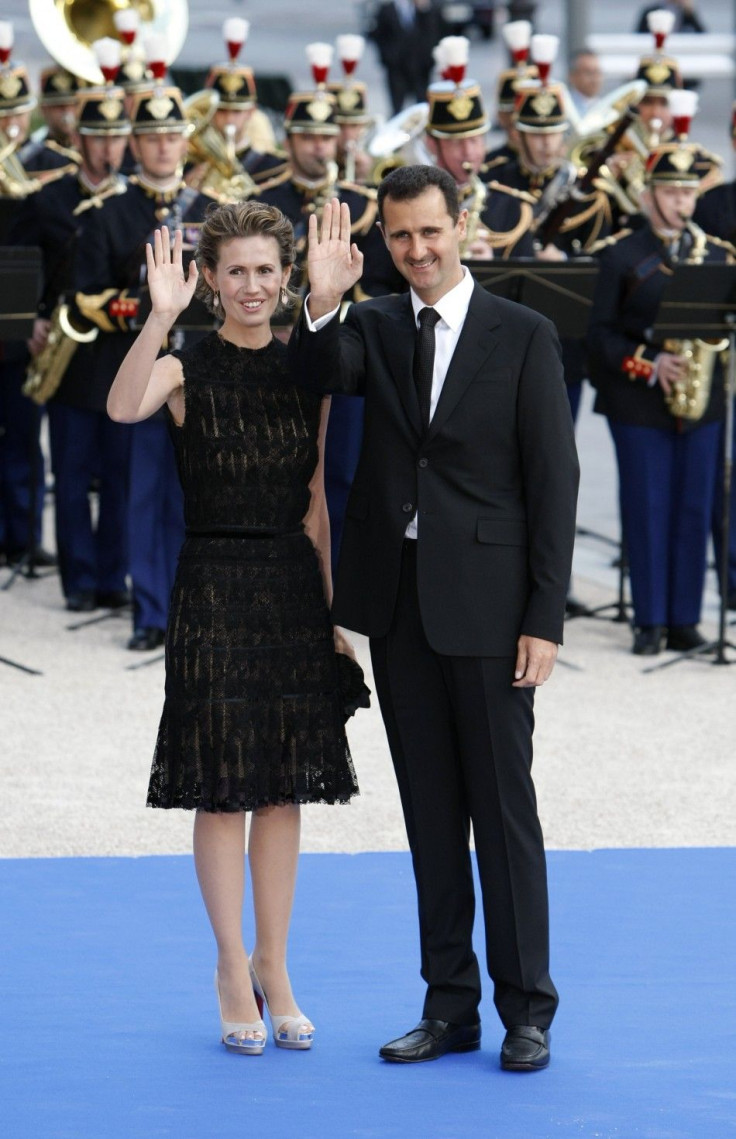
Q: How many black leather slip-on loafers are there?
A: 2